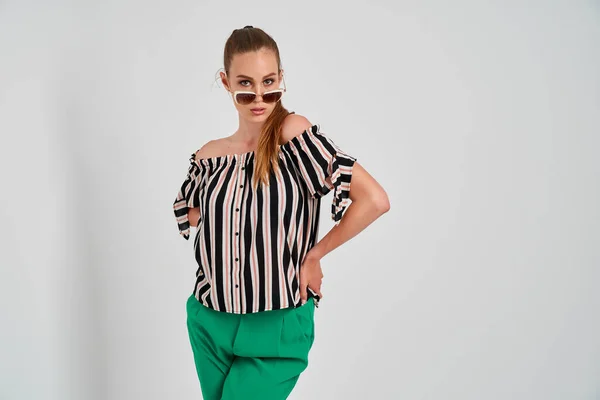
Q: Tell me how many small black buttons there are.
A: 6